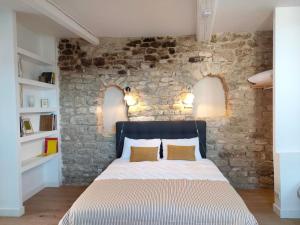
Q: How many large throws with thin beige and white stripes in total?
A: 1